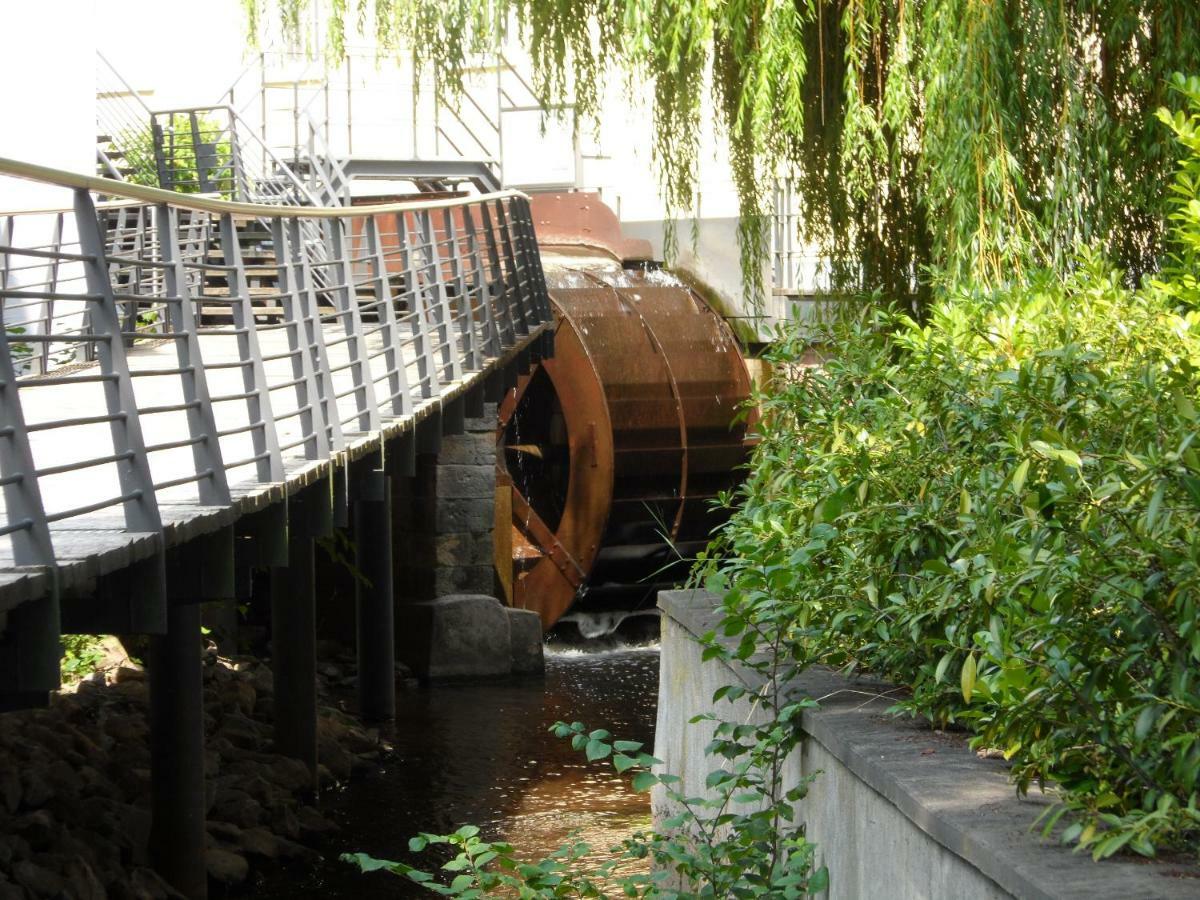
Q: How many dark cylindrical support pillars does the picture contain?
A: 3